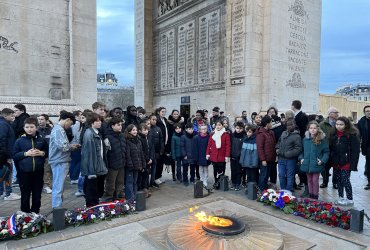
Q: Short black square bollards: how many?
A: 6